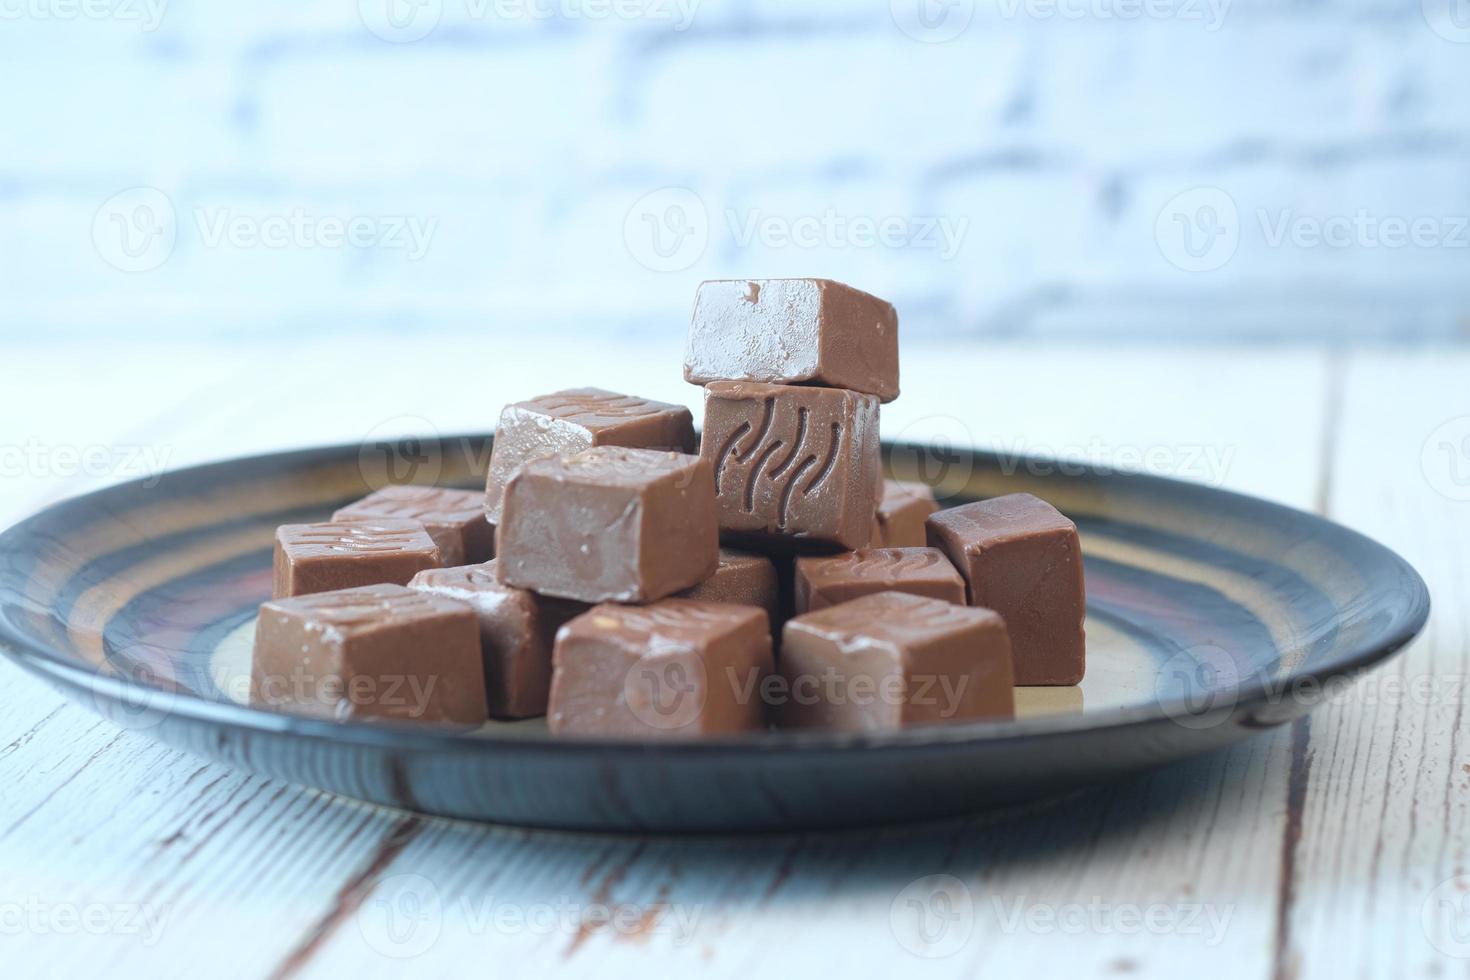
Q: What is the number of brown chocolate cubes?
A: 14